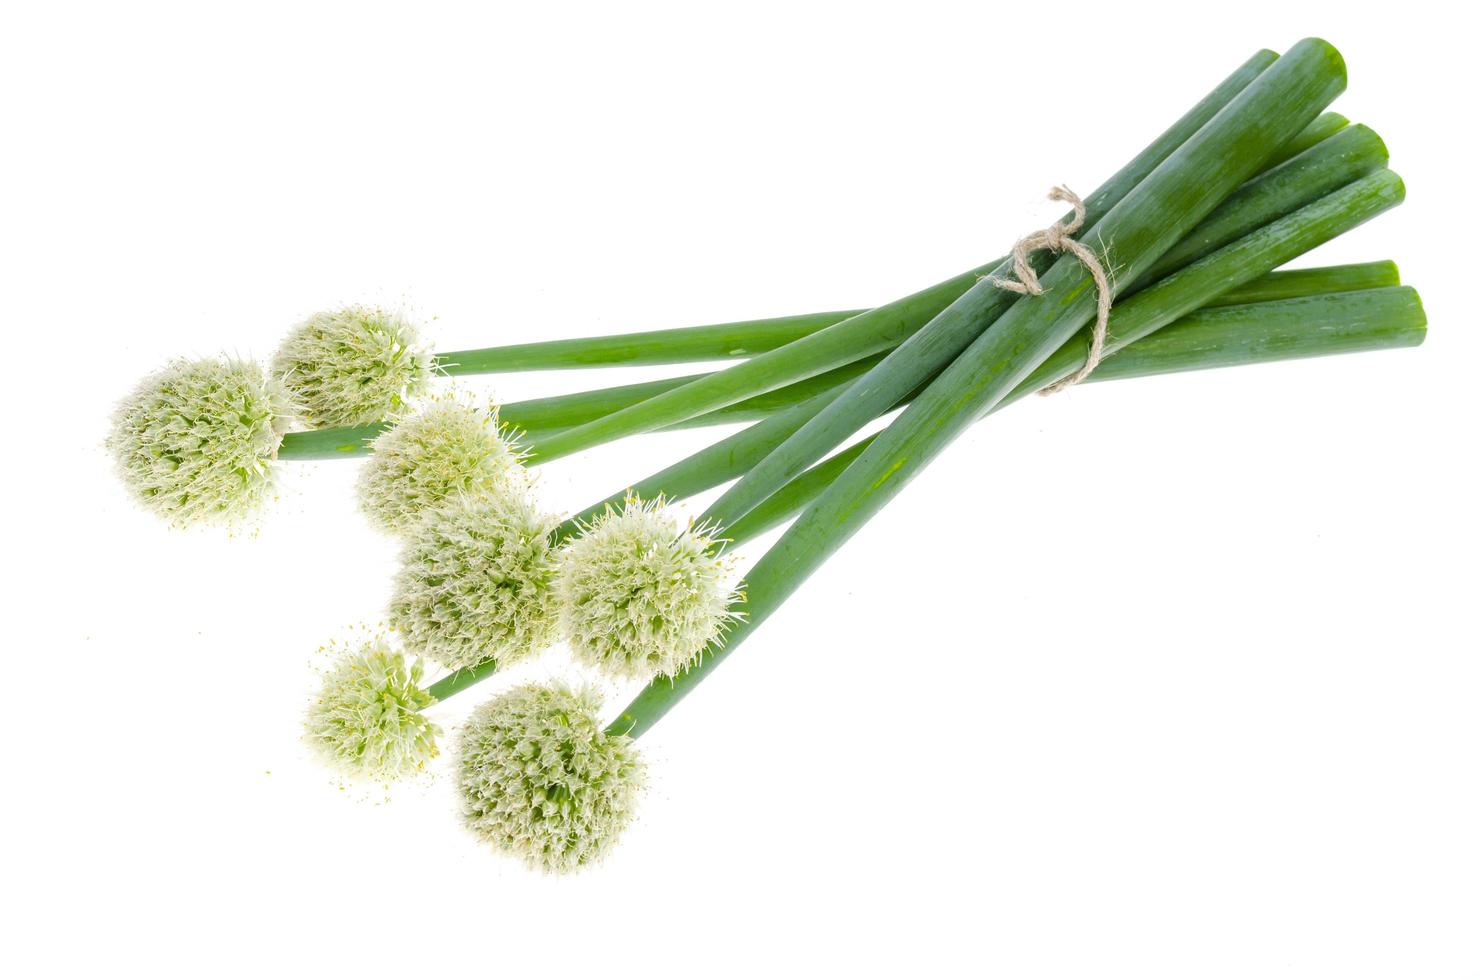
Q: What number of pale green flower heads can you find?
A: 7